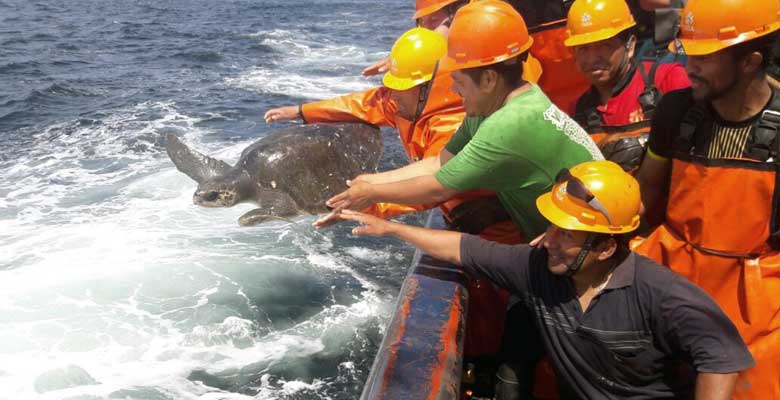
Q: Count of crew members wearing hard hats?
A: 6